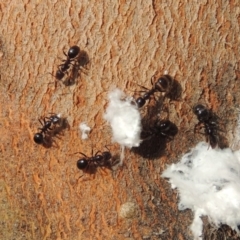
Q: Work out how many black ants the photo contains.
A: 6